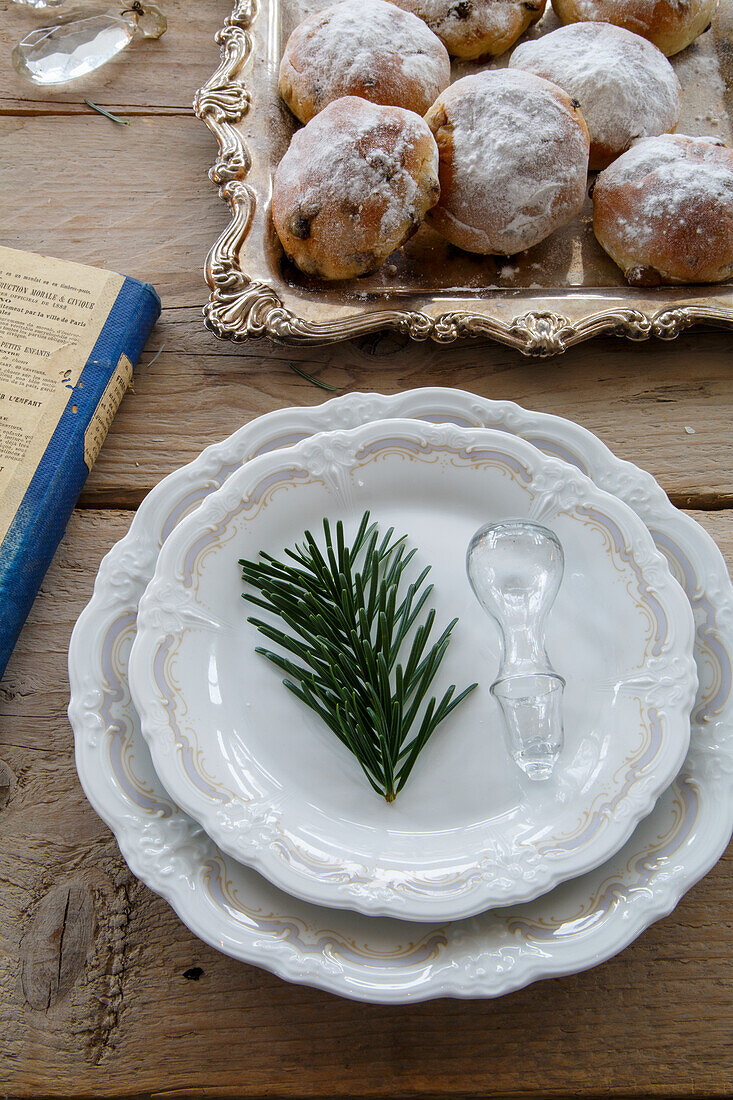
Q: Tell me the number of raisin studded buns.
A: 7